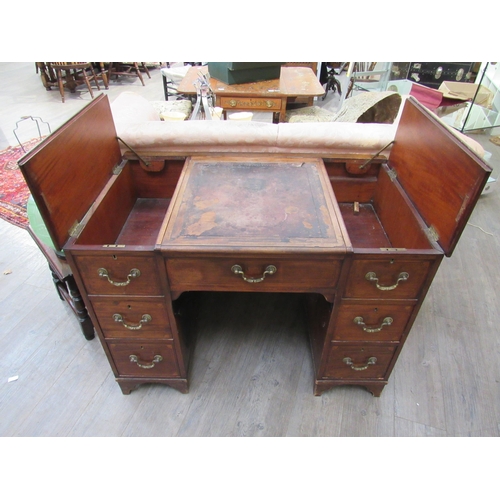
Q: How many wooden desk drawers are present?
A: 7